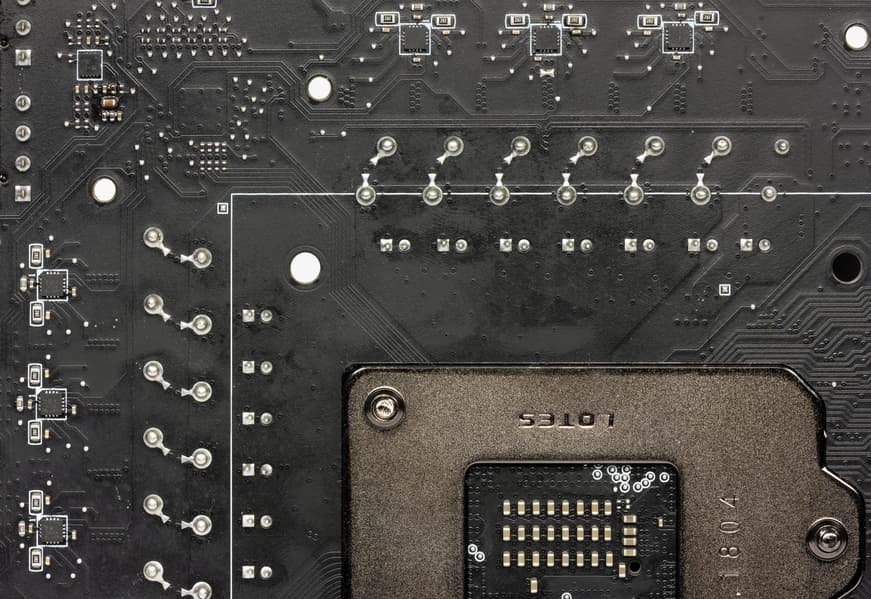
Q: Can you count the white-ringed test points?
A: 13